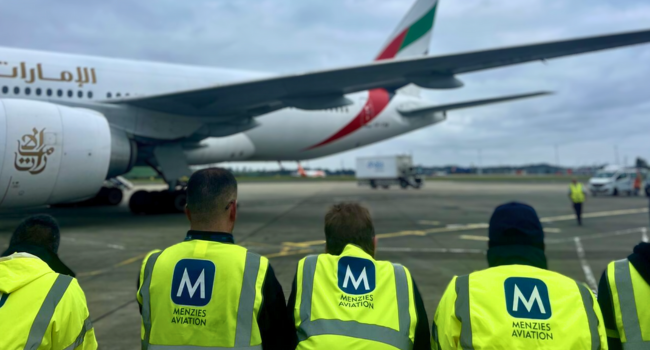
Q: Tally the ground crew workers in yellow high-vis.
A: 6